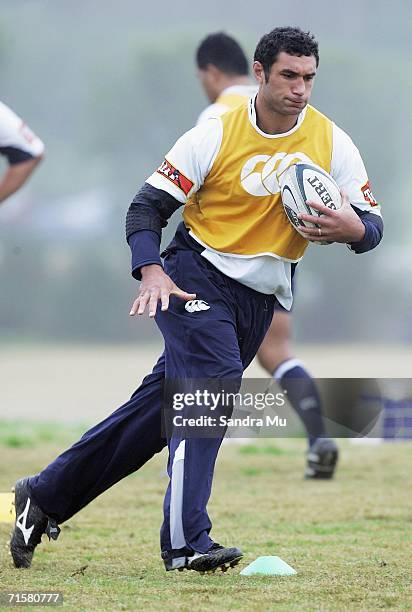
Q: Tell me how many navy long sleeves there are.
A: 2